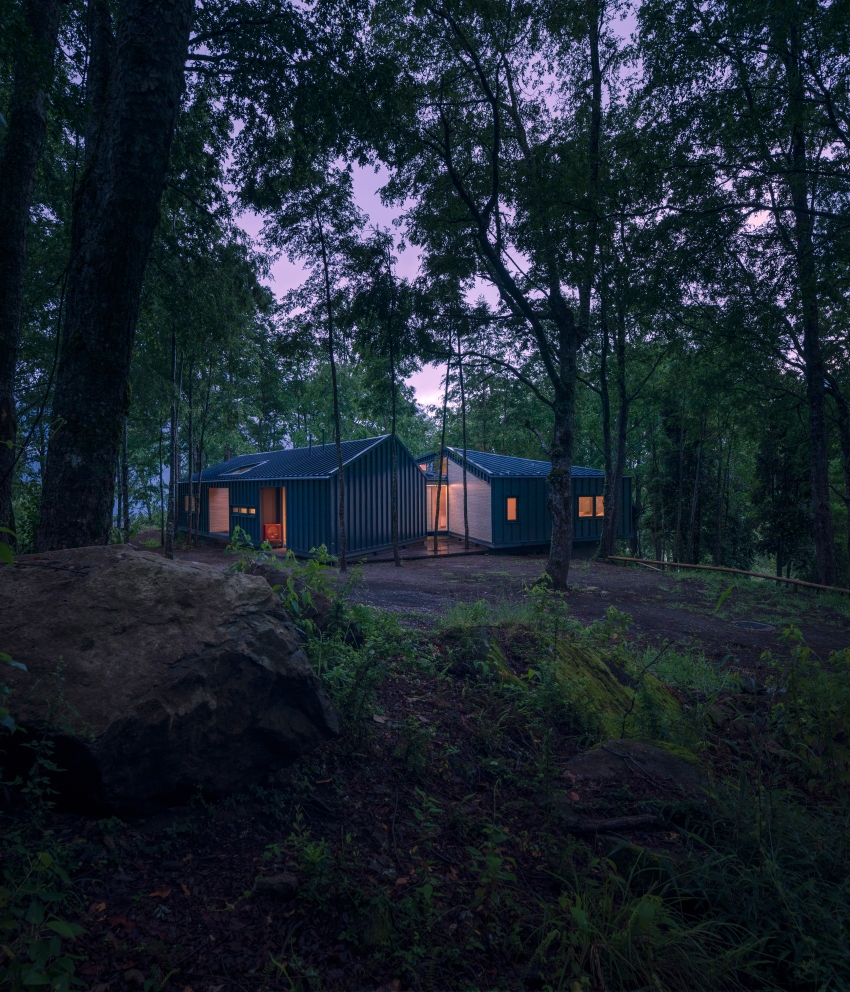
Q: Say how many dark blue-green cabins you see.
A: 2